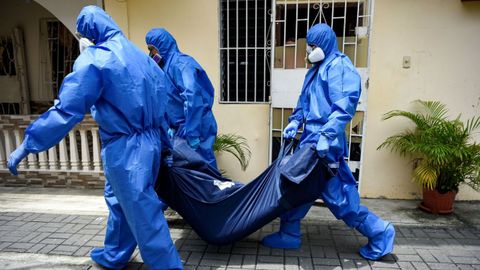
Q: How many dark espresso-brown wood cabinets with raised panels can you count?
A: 0